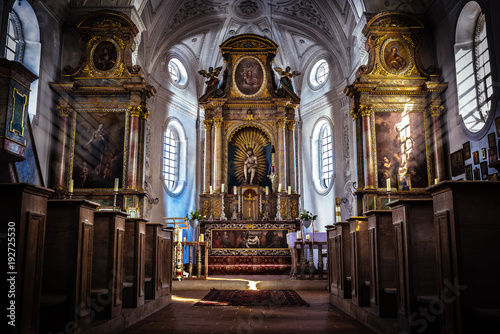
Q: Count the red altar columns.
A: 4